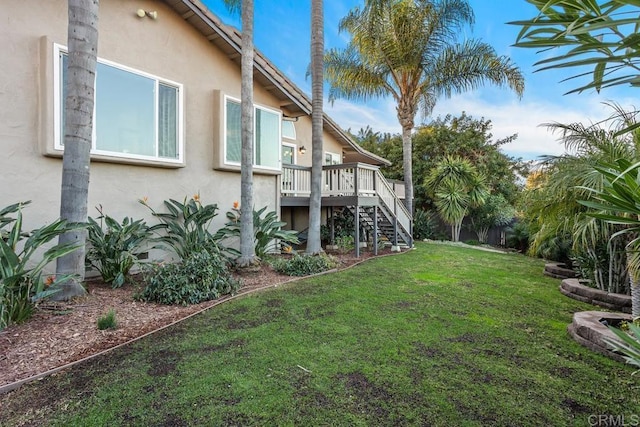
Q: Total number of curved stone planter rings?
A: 3